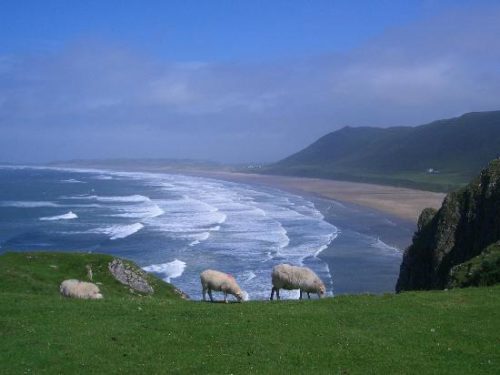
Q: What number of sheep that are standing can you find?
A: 2